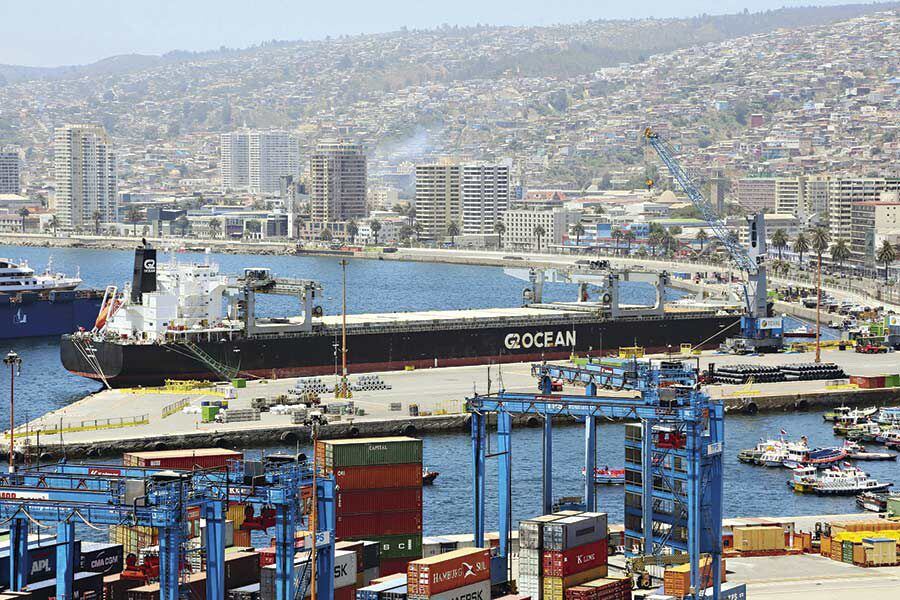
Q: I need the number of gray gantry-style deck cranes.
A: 2